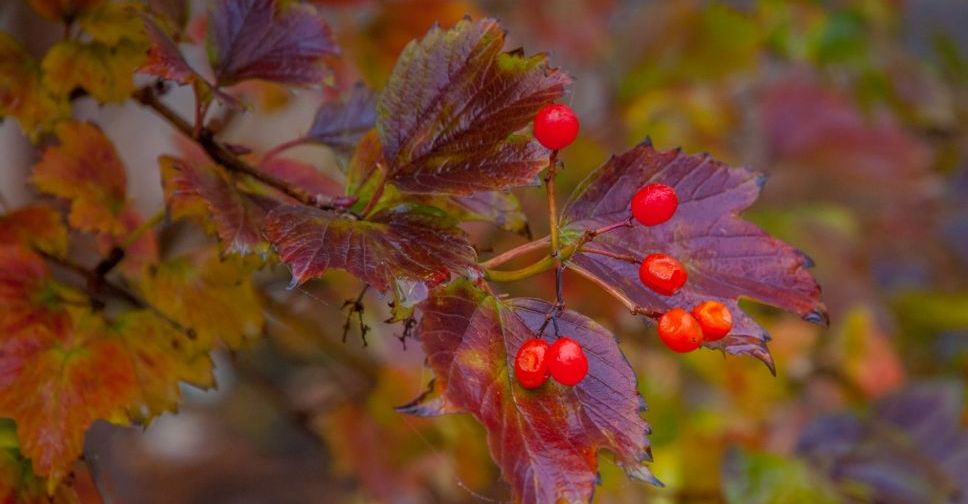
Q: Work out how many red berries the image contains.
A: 7